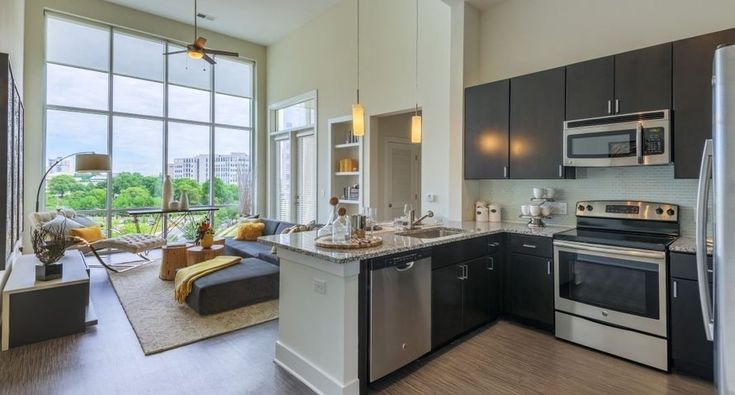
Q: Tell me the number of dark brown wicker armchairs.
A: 0